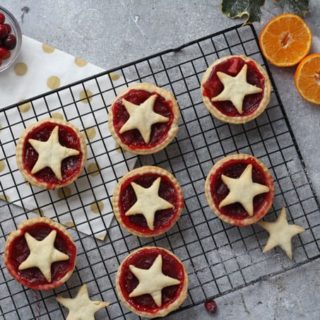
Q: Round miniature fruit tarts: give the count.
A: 7